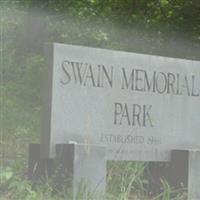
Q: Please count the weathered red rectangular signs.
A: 0